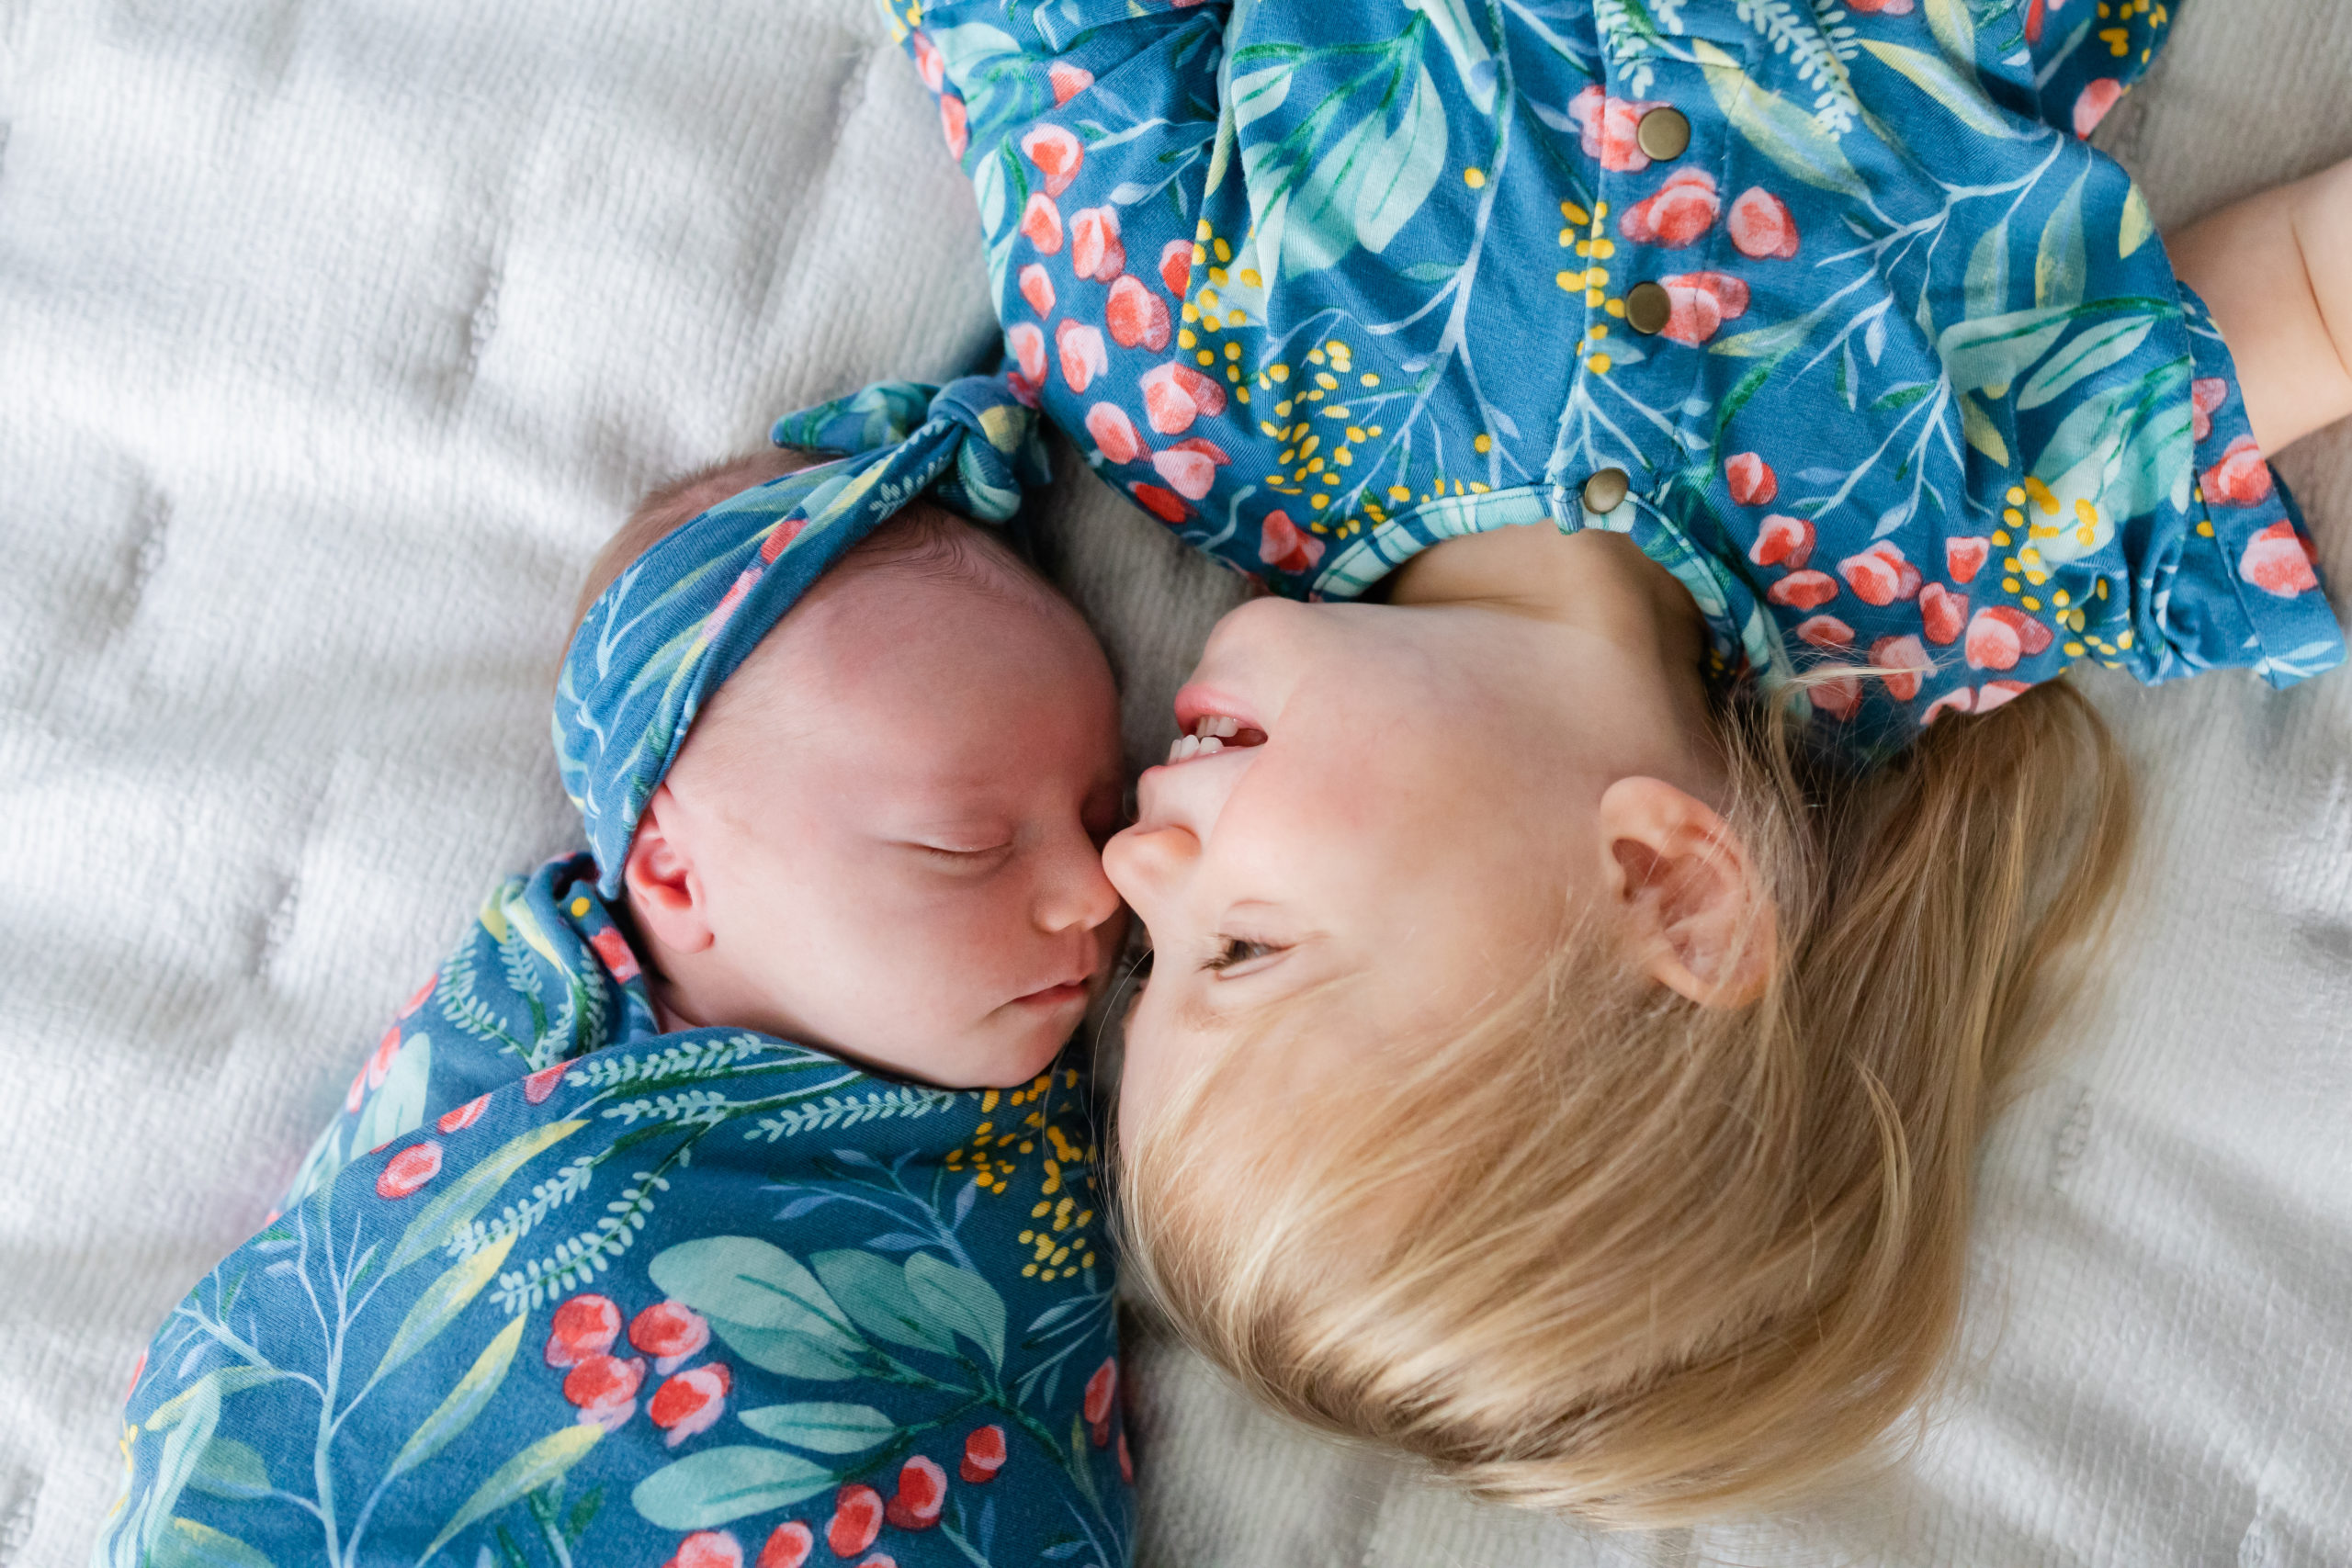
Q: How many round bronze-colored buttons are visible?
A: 3